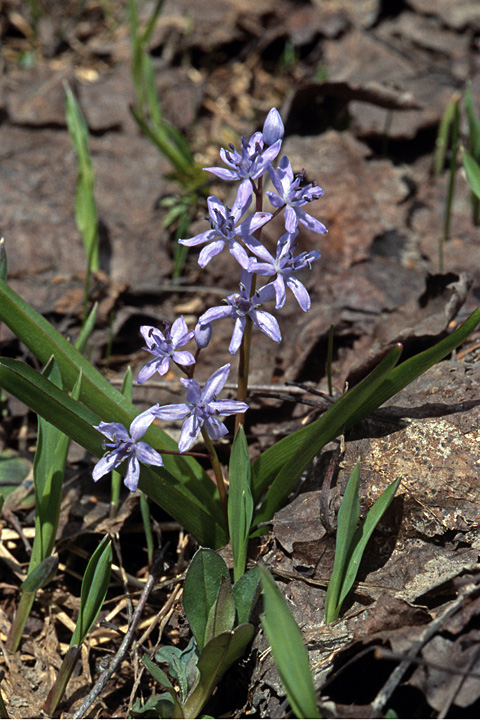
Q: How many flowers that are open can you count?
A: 8